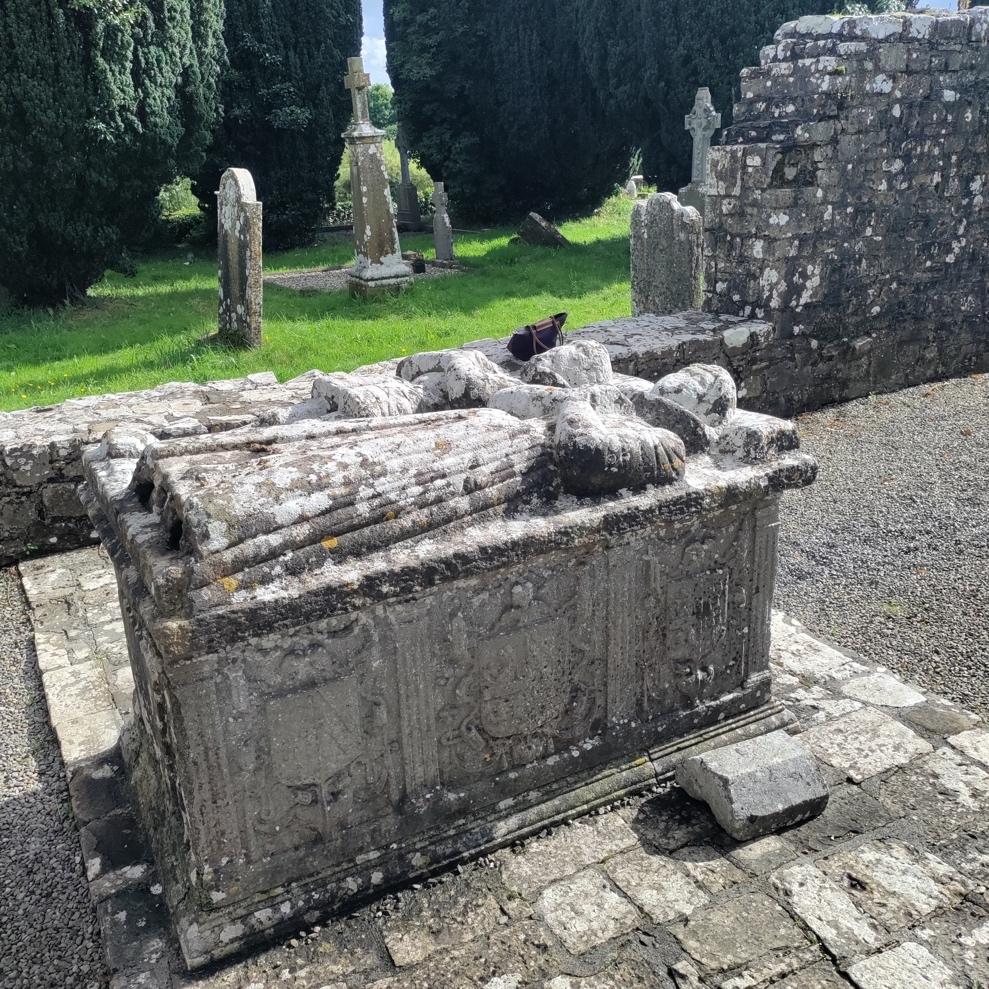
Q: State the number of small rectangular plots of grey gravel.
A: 1